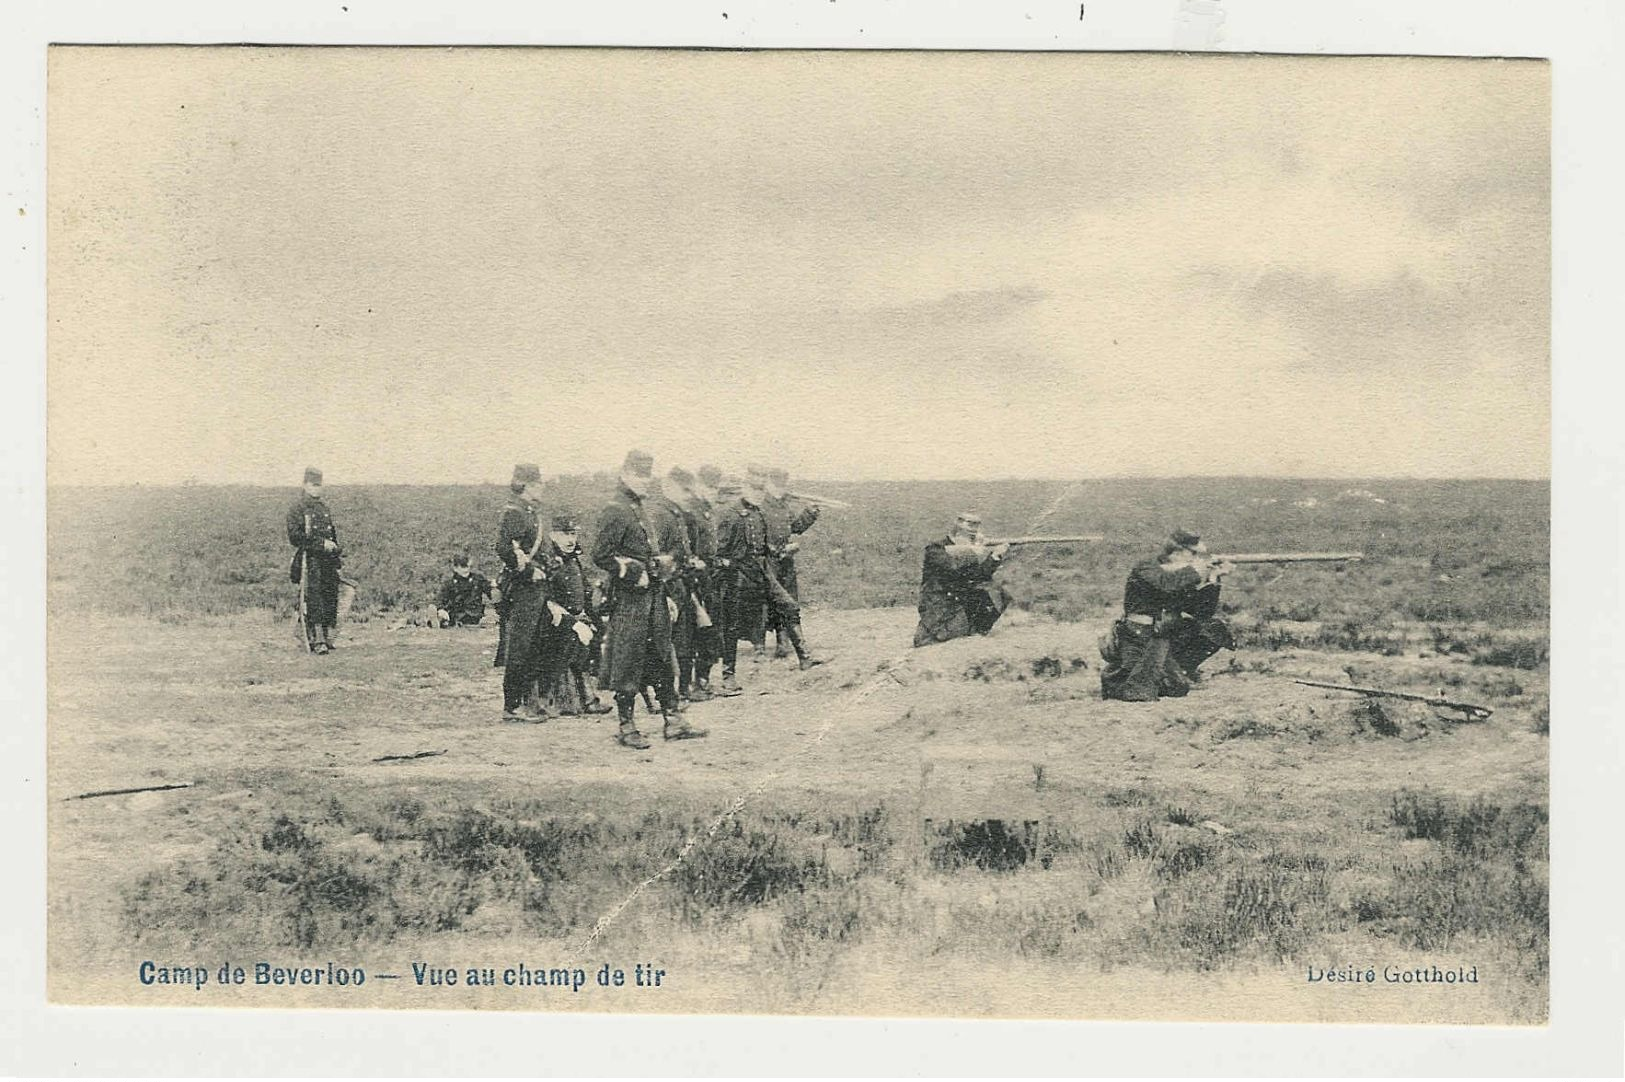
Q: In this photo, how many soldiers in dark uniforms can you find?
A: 11